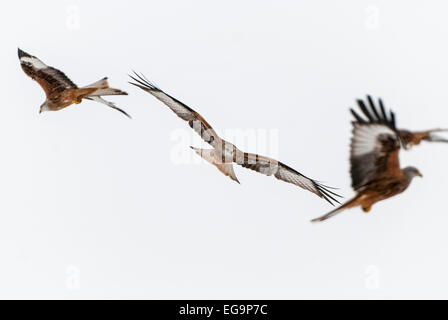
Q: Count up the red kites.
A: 4